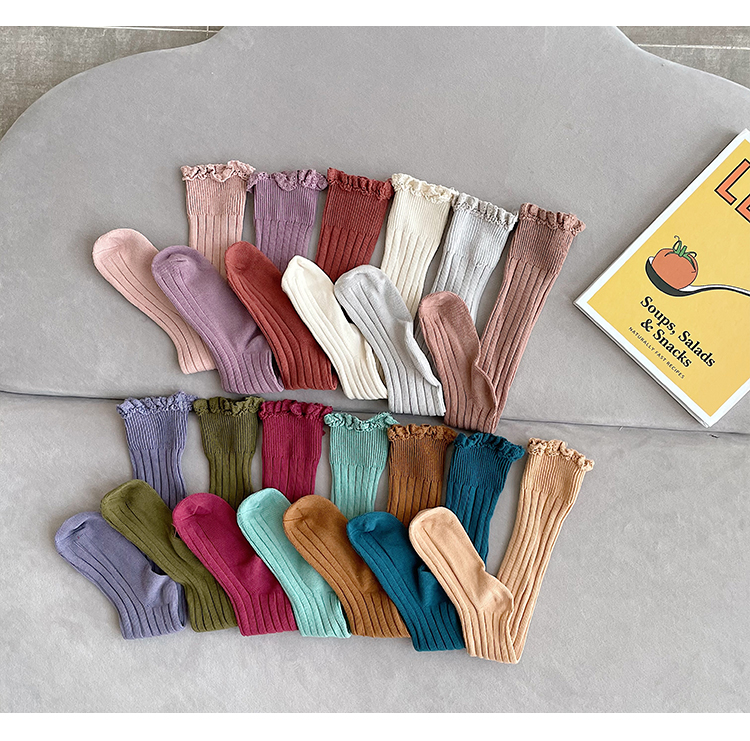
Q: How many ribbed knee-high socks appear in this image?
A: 13